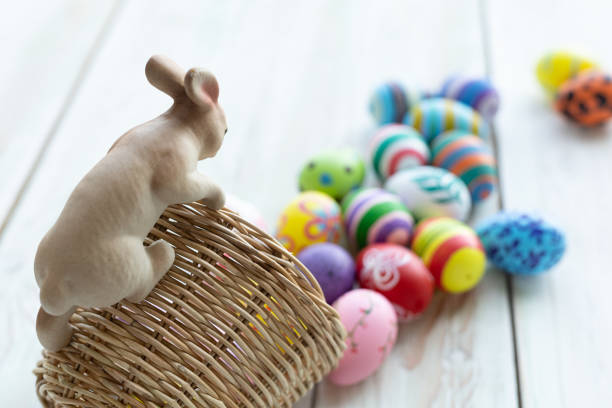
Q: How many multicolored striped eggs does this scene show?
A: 7